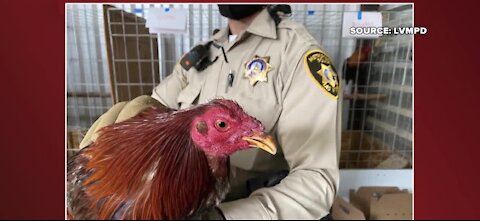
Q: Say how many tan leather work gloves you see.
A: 1